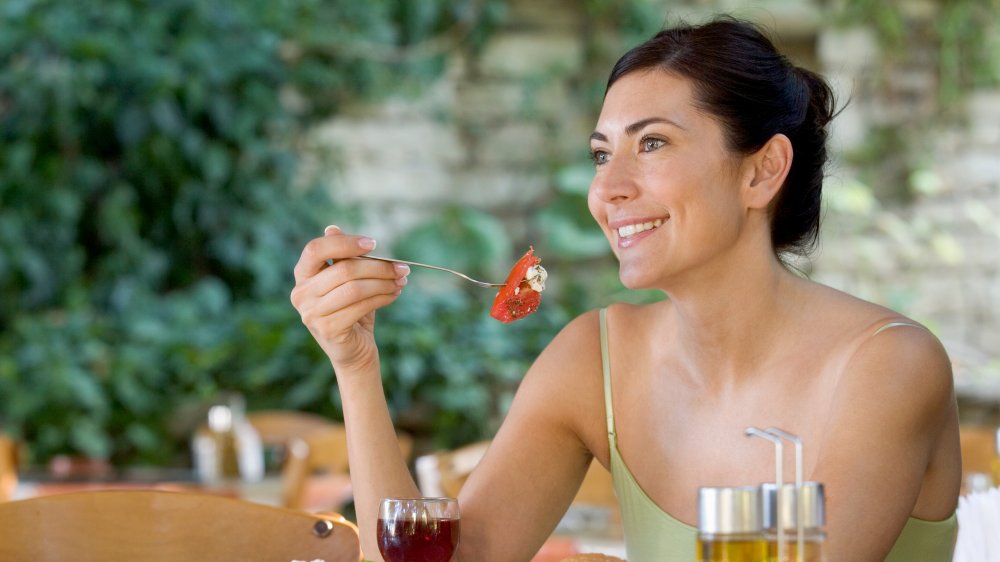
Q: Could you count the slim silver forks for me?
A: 1